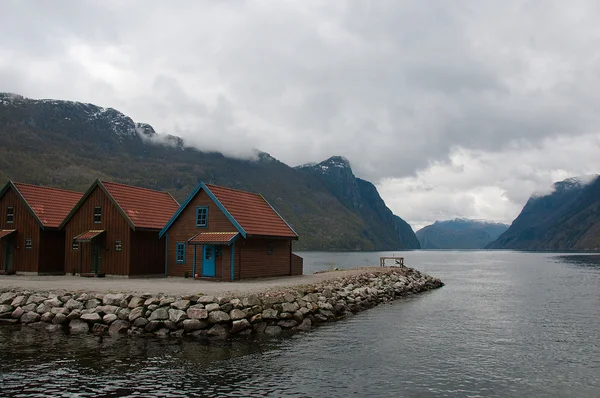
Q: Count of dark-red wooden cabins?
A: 3